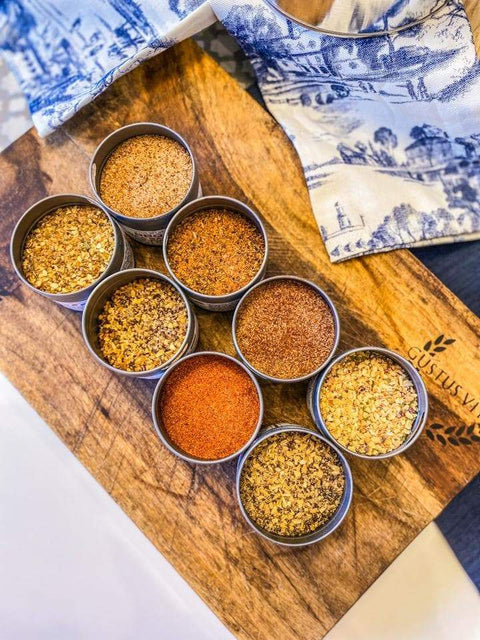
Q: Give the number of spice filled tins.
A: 8